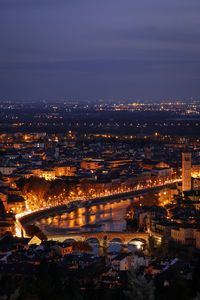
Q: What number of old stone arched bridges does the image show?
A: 1